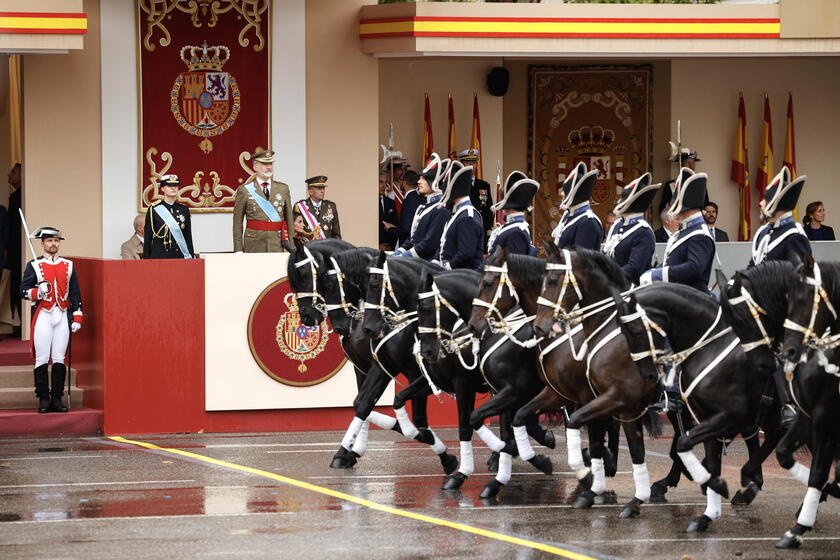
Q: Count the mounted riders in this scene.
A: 7